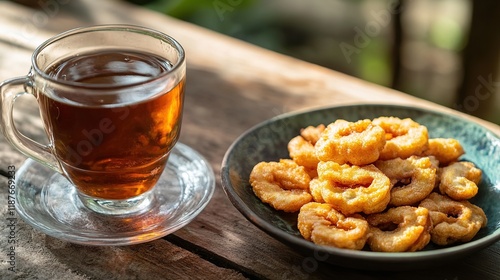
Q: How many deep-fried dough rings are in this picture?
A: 11